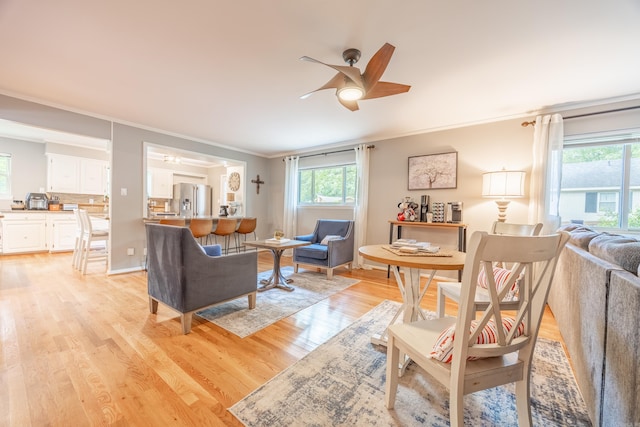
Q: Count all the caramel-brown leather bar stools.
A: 4